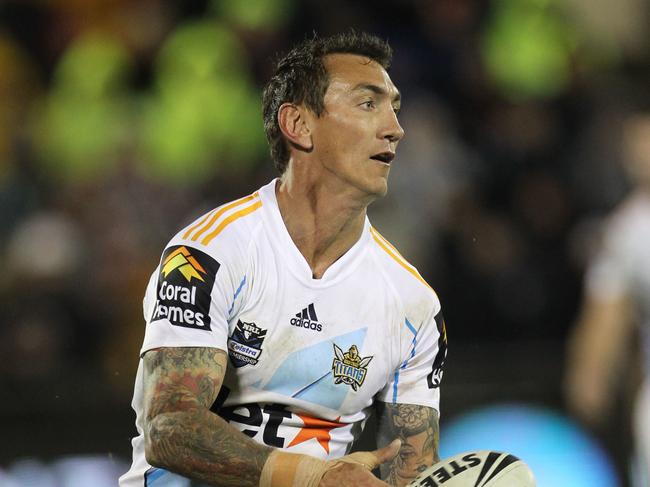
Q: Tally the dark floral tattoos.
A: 1